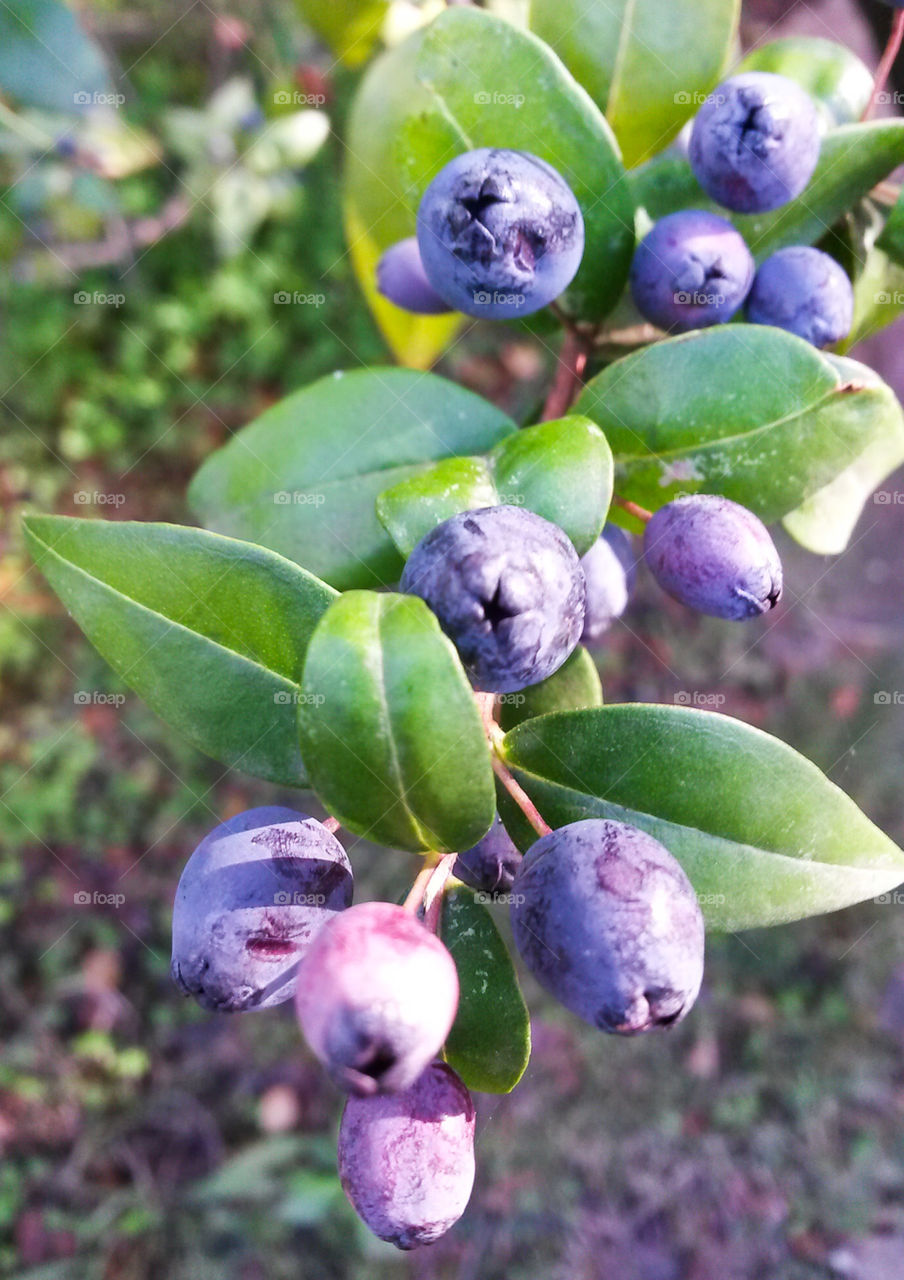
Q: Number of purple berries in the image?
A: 13